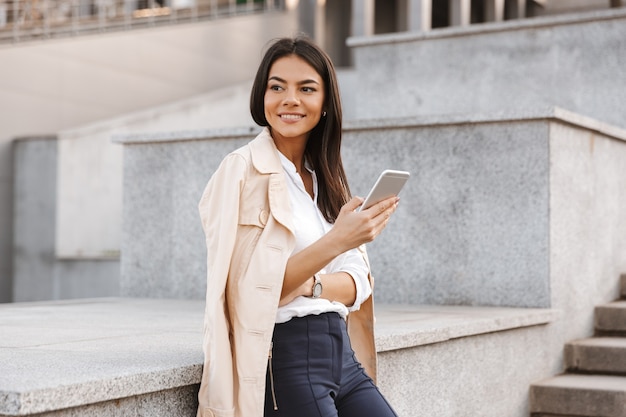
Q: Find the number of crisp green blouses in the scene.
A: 0